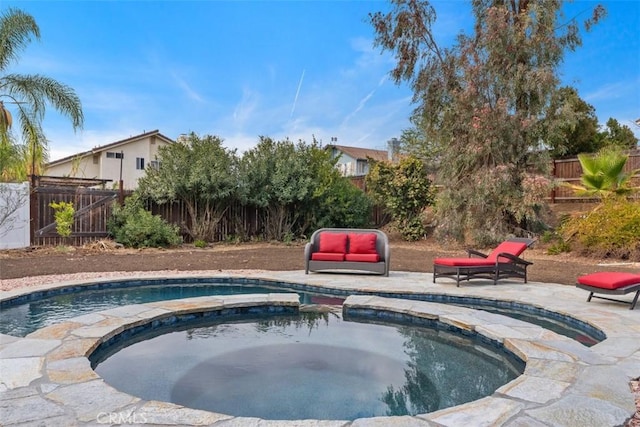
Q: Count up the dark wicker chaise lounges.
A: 2